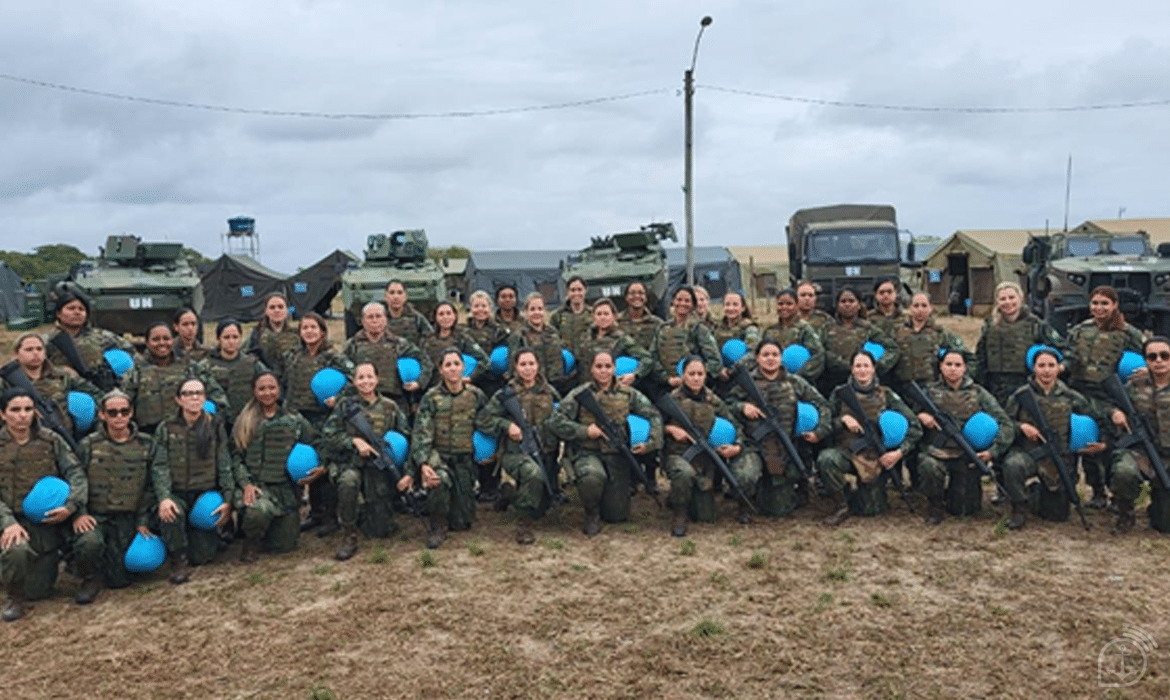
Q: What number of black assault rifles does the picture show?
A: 11